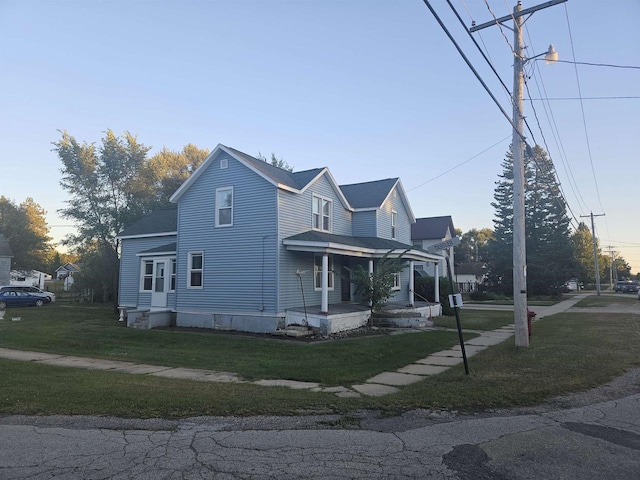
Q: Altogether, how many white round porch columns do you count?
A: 4